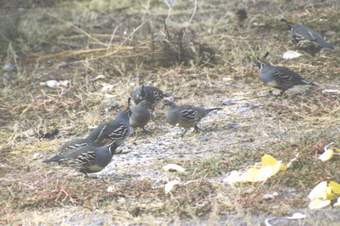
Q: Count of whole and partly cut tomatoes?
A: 0